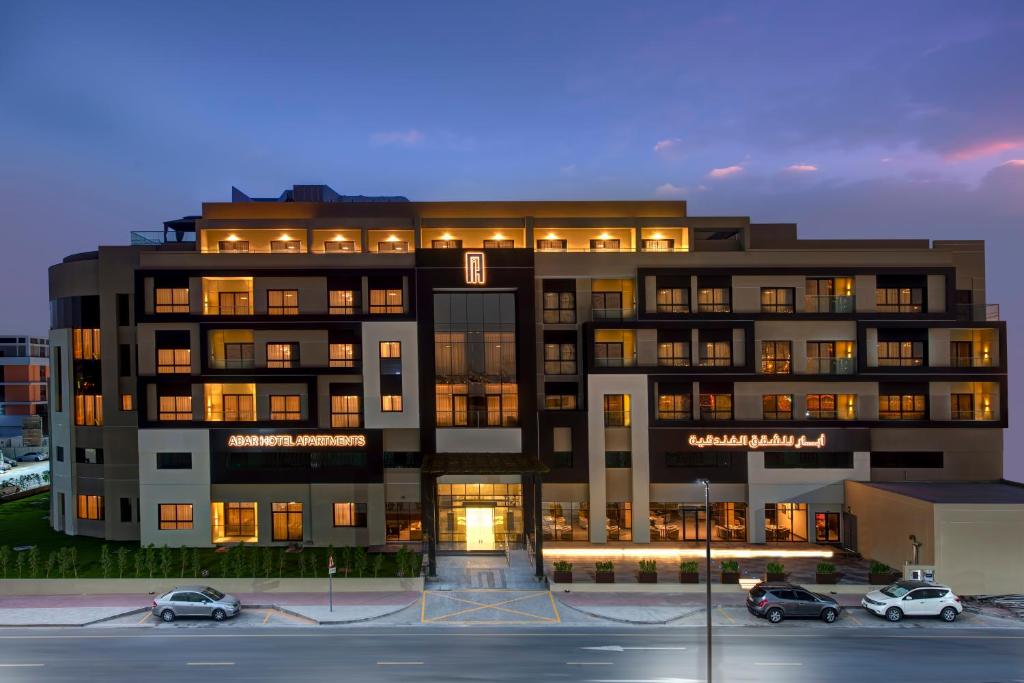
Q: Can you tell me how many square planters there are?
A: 8